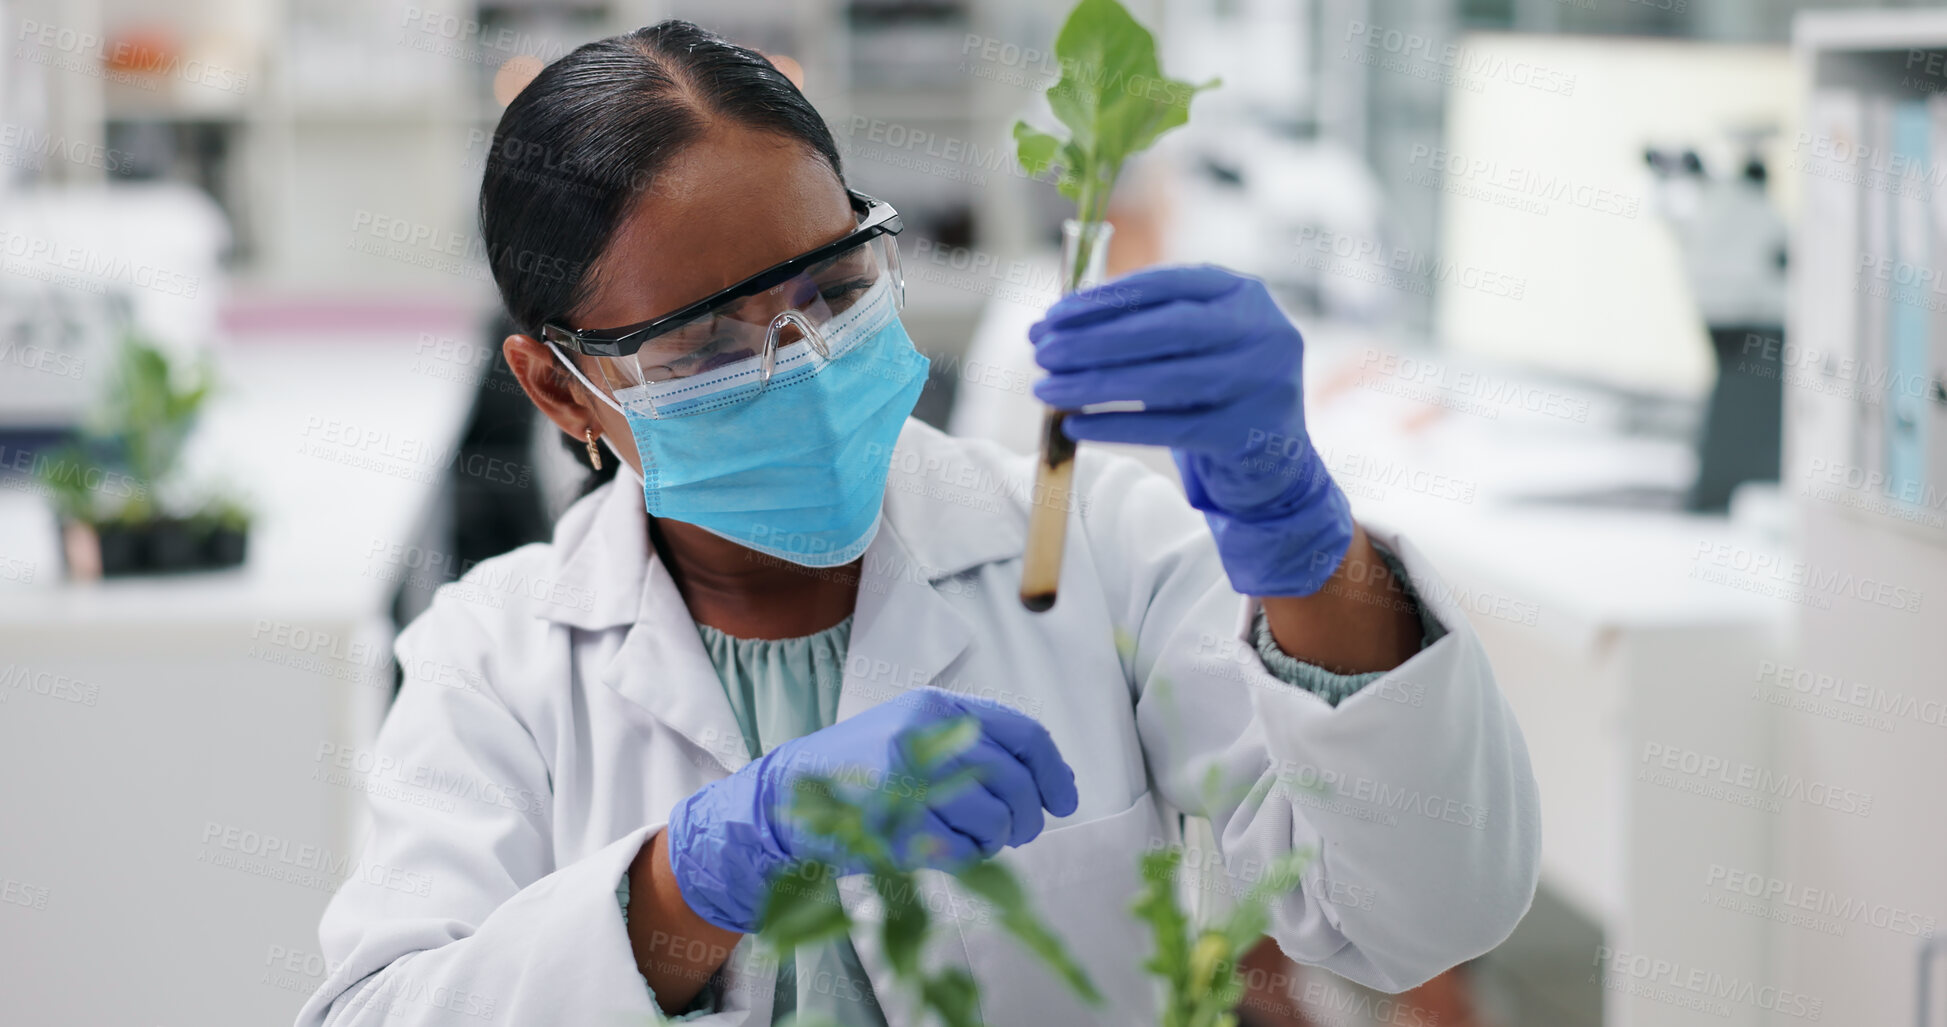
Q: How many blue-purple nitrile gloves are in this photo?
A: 2